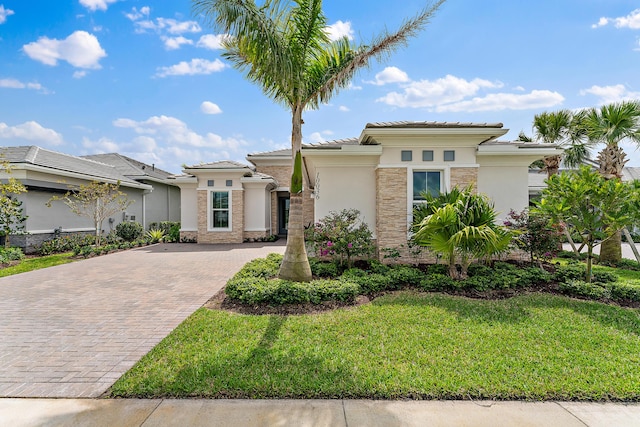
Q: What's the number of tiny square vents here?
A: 5